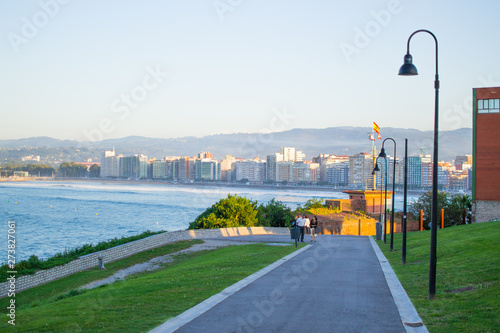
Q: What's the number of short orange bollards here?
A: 2